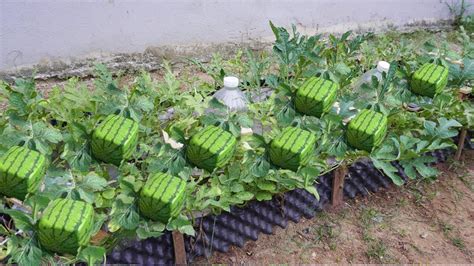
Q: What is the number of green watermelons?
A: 9